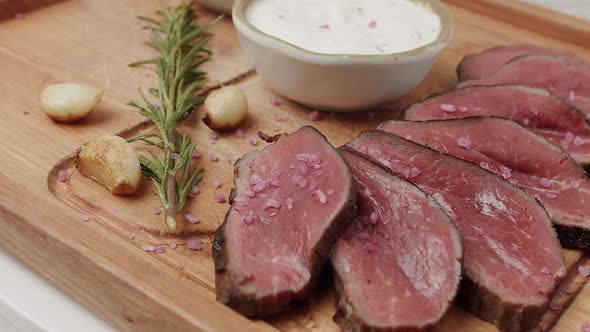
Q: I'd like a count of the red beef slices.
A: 7